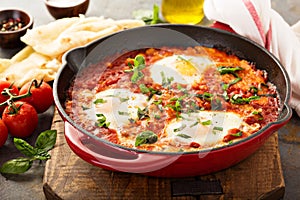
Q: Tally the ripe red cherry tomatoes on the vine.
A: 4